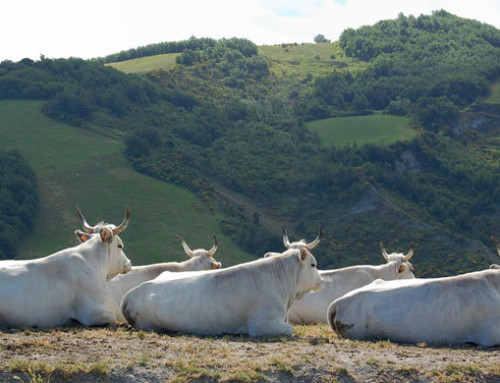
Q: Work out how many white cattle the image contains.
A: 5